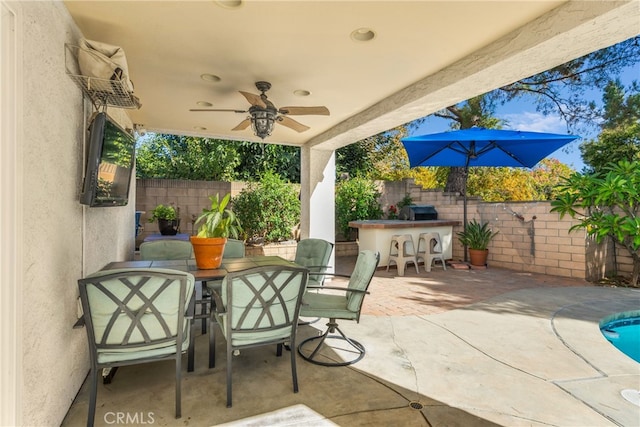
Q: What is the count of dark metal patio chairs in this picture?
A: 6